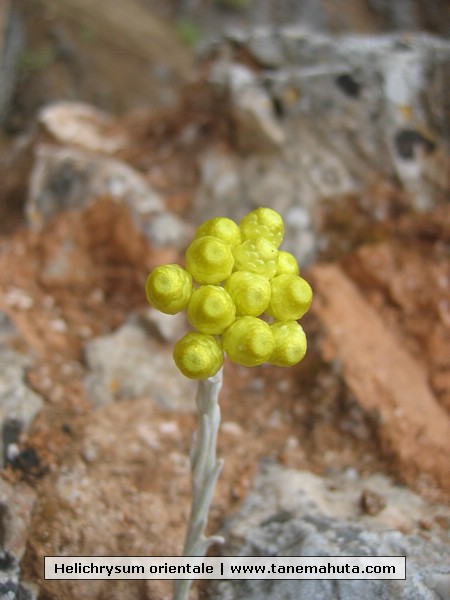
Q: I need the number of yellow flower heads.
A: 12